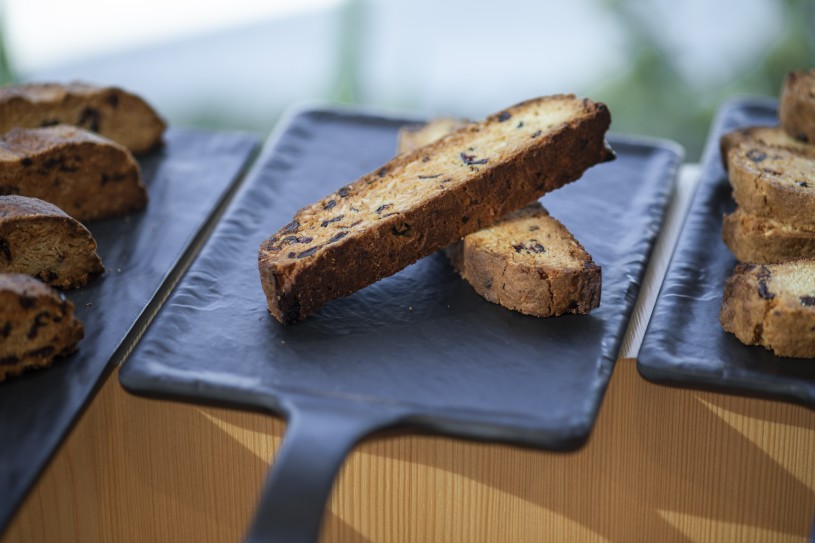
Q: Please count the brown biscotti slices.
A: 11